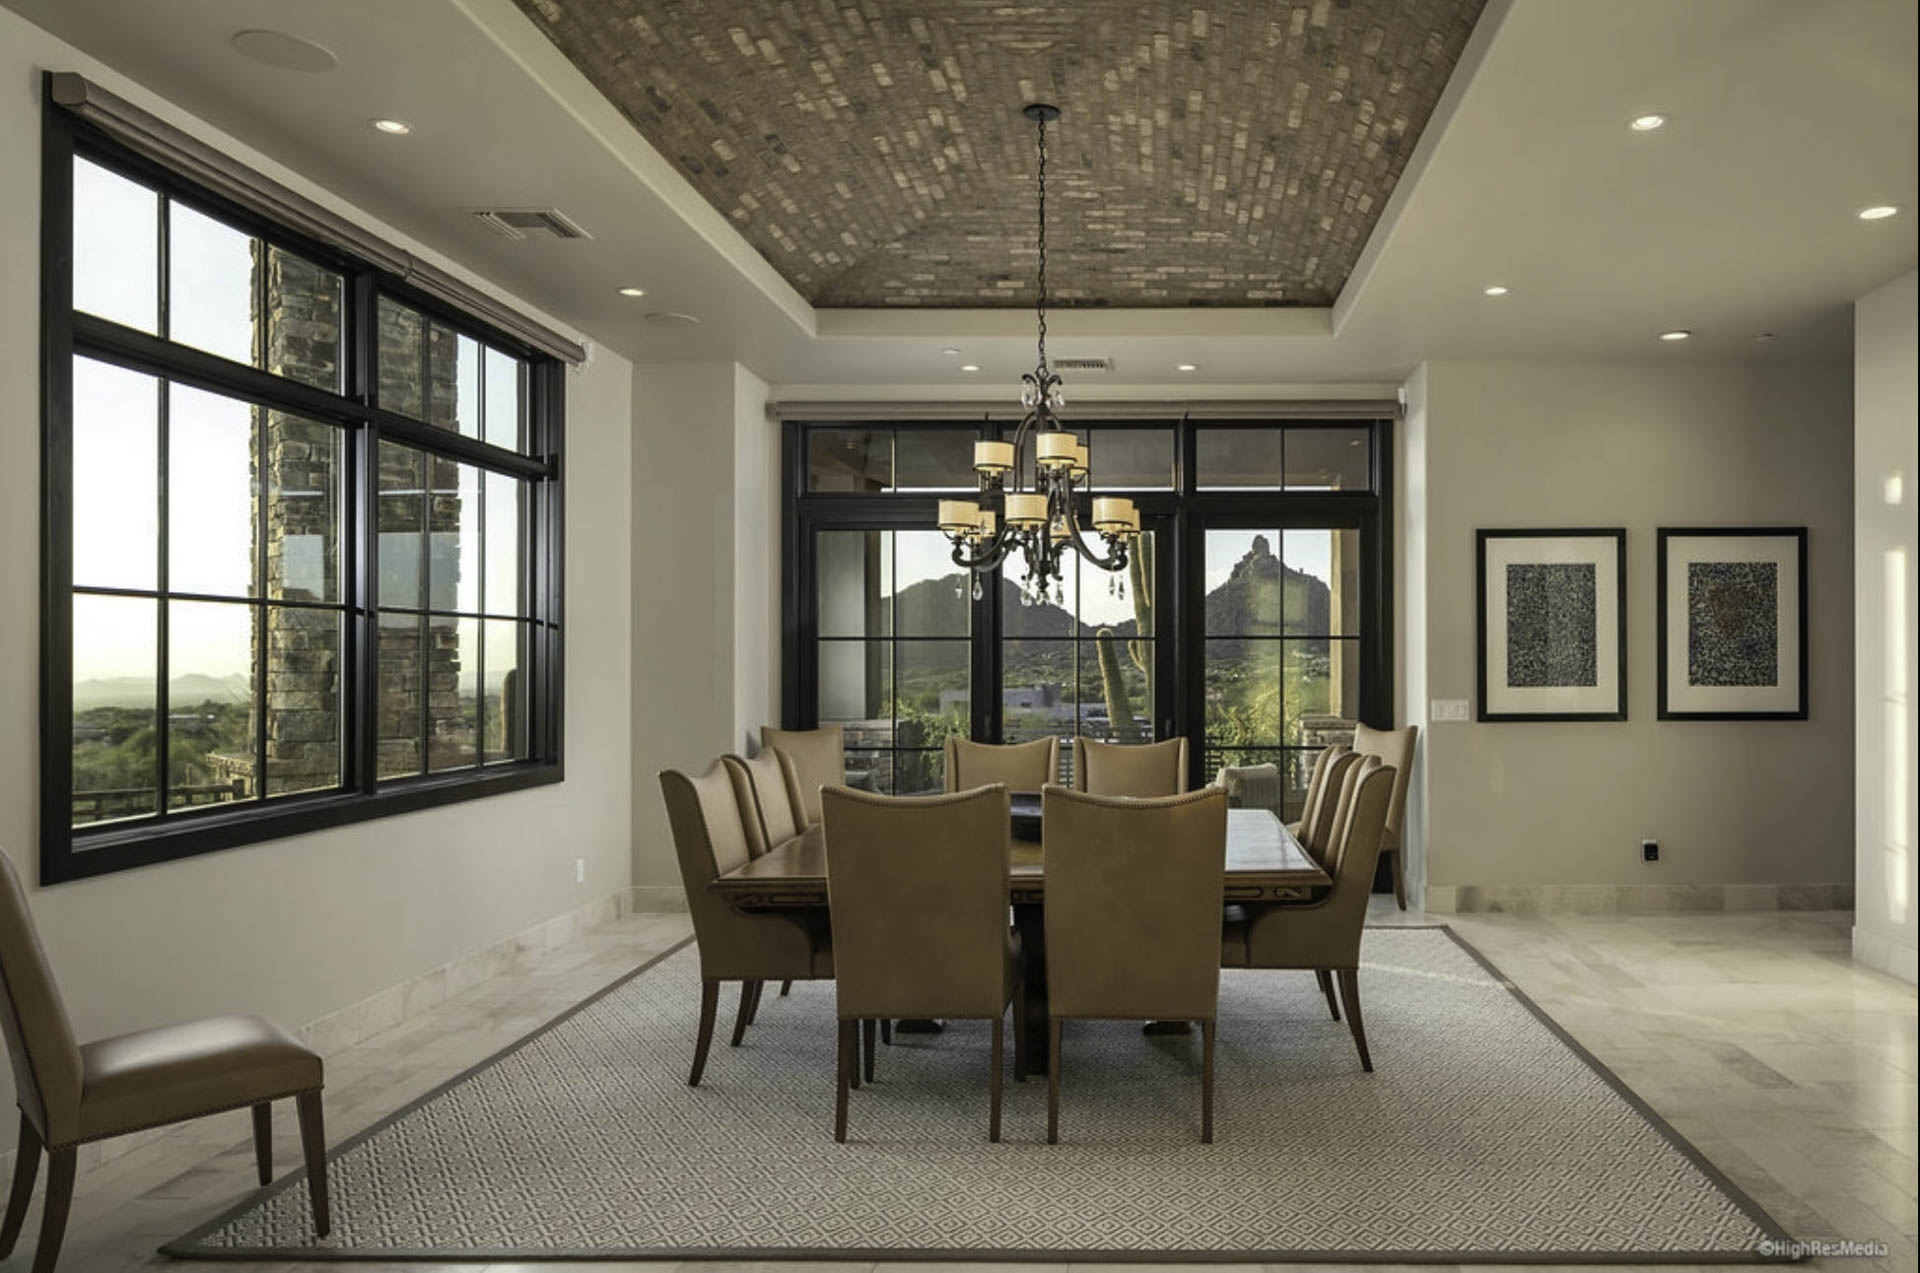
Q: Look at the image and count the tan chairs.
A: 11